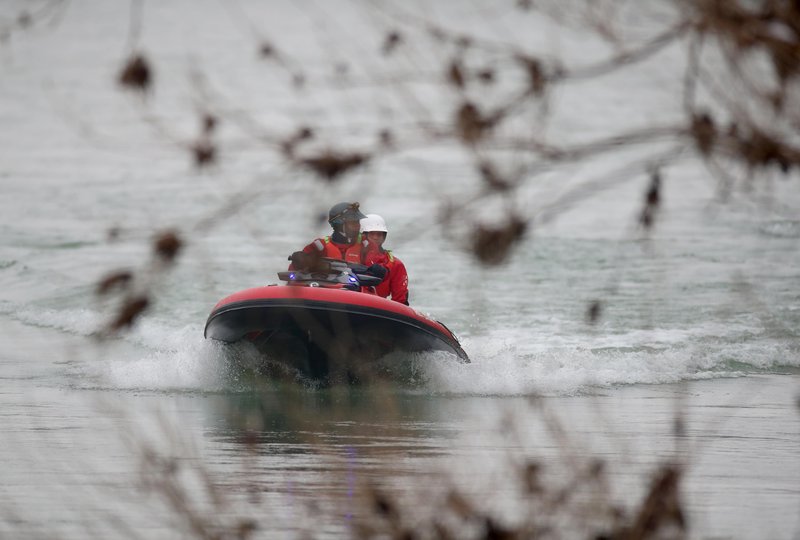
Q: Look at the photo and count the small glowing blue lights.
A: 2